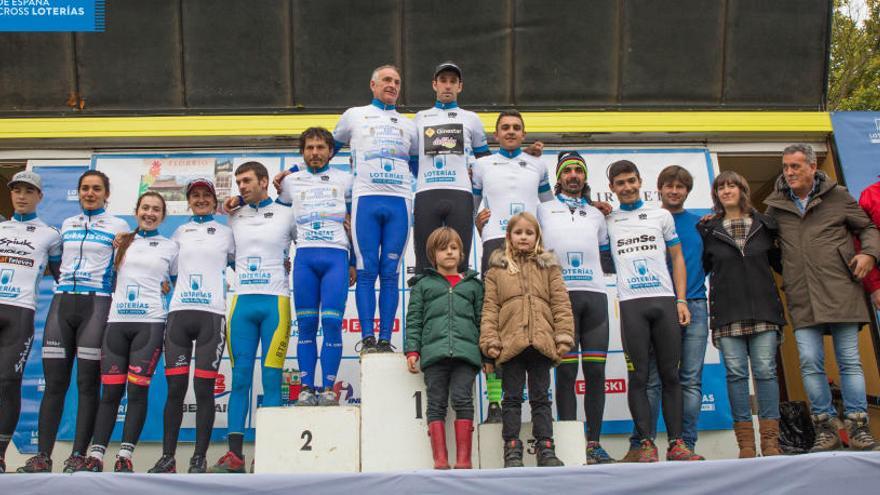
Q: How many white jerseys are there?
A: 11